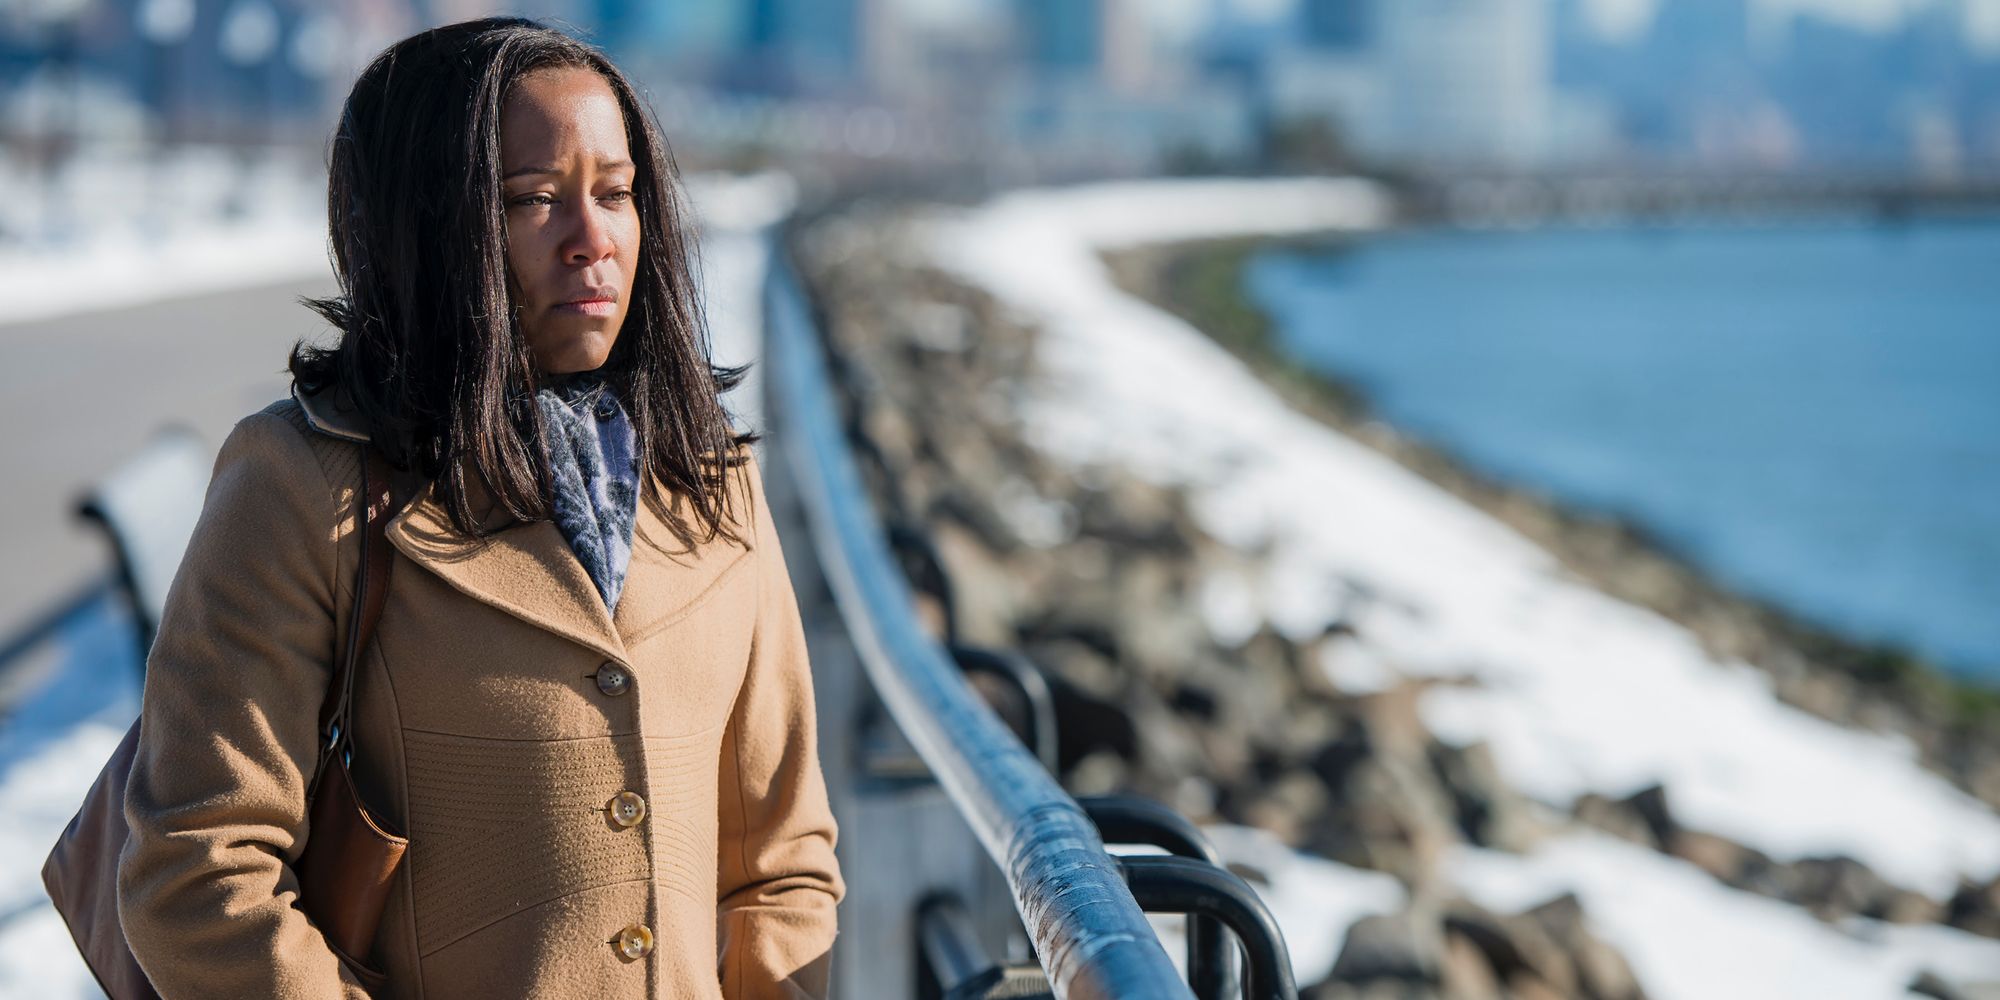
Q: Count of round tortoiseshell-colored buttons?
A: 3